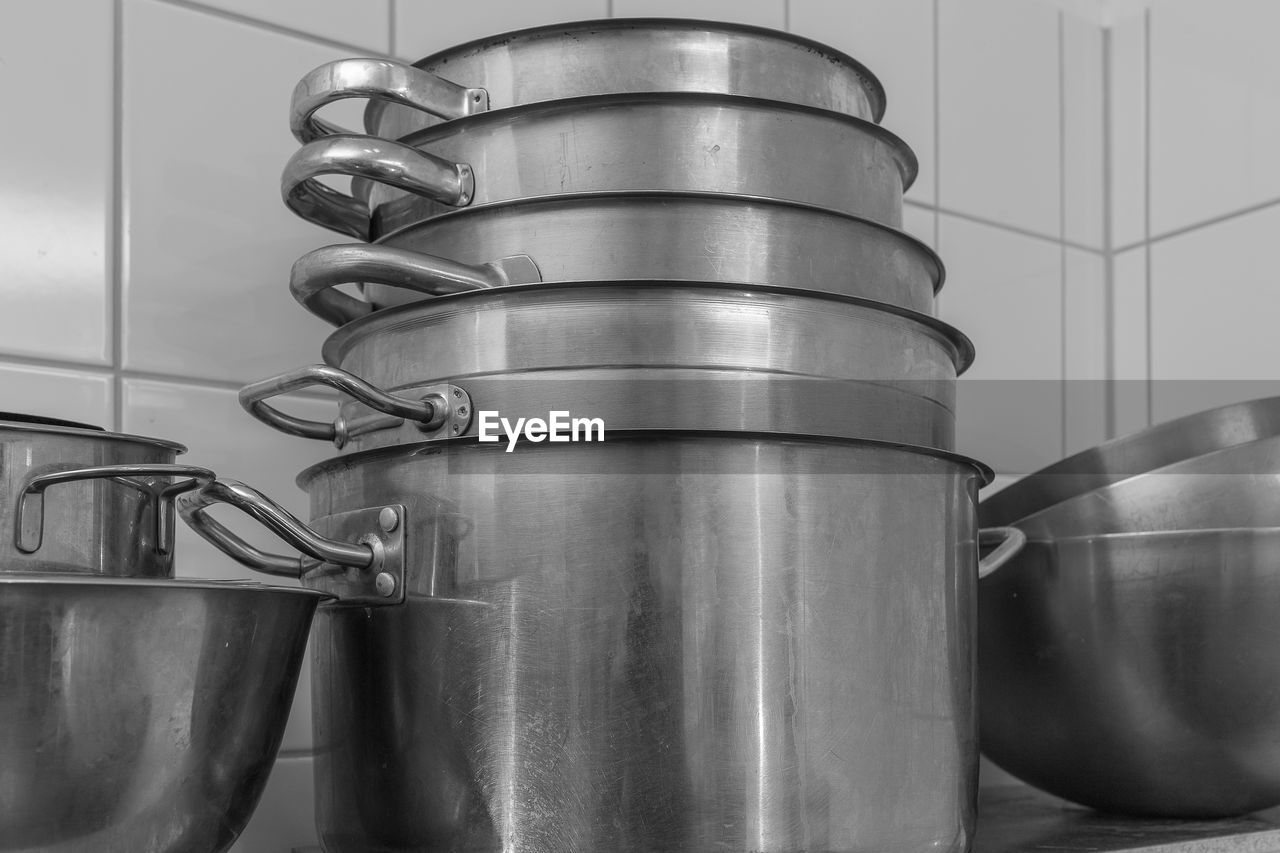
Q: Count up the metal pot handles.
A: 7